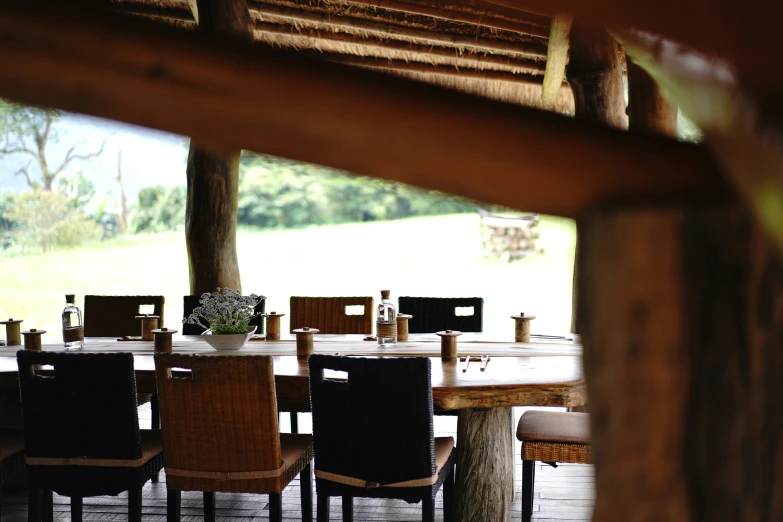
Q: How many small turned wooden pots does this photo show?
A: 9